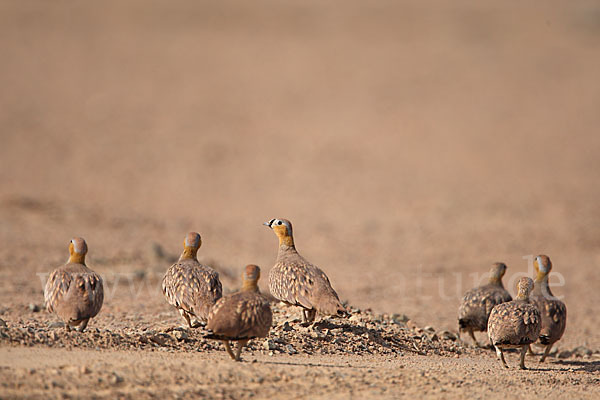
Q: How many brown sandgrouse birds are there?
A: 7